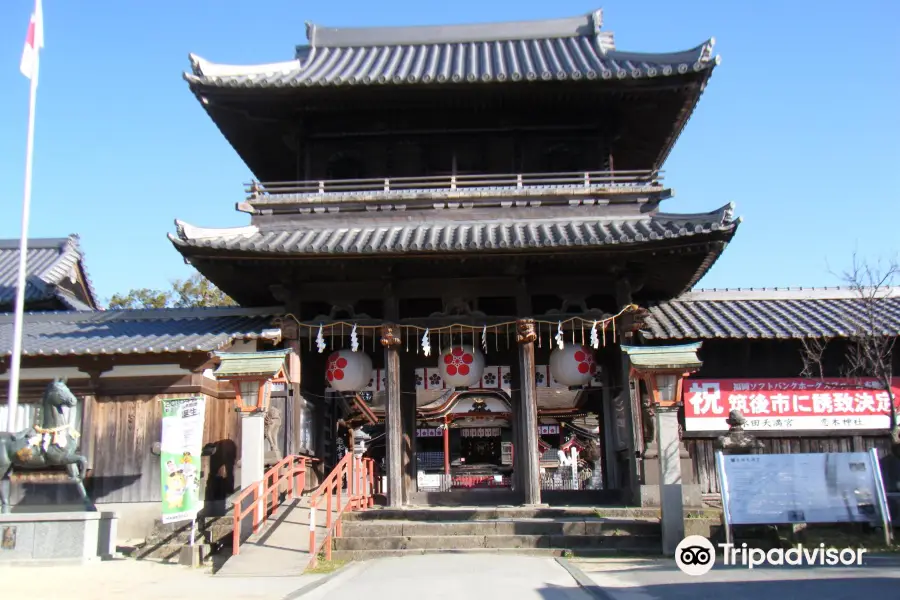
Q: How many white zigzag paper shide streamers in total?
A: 6